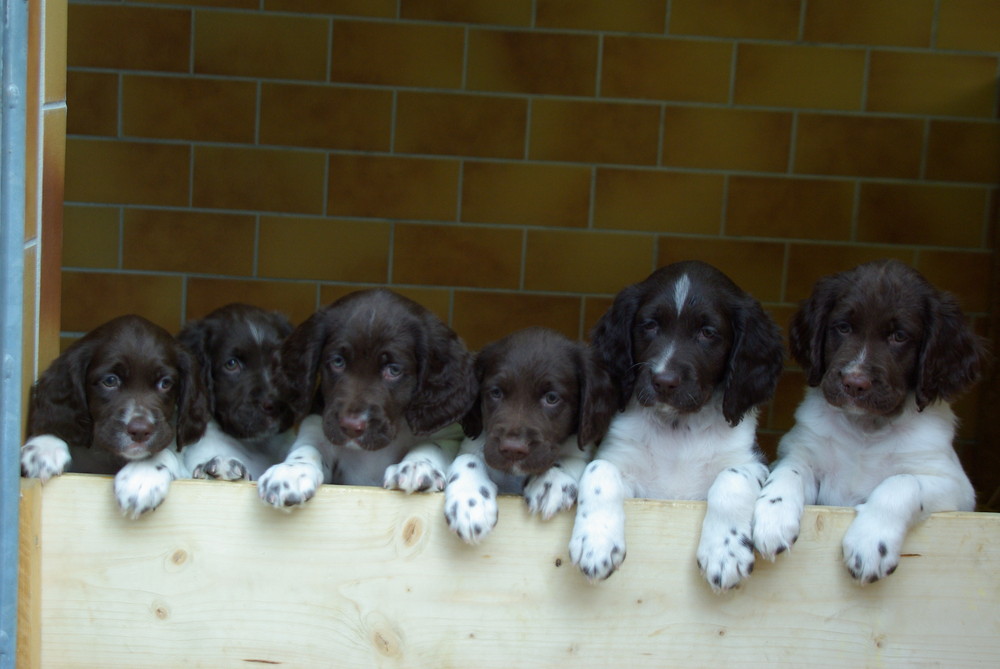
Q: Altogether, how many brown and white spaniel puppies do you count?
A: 6